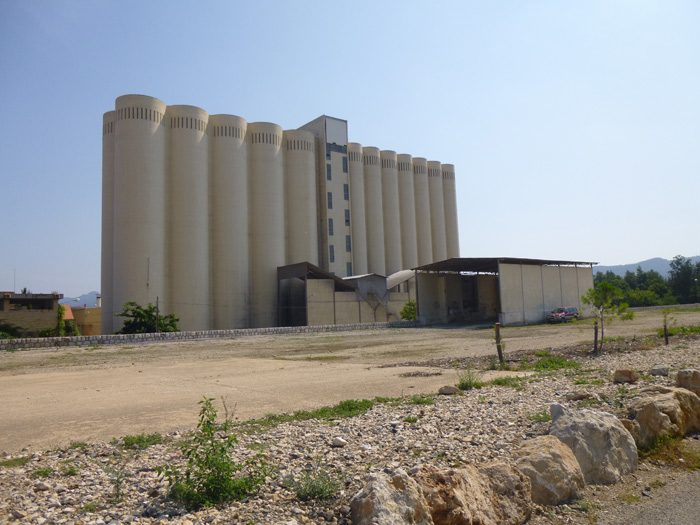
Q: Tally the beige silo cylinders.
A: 13